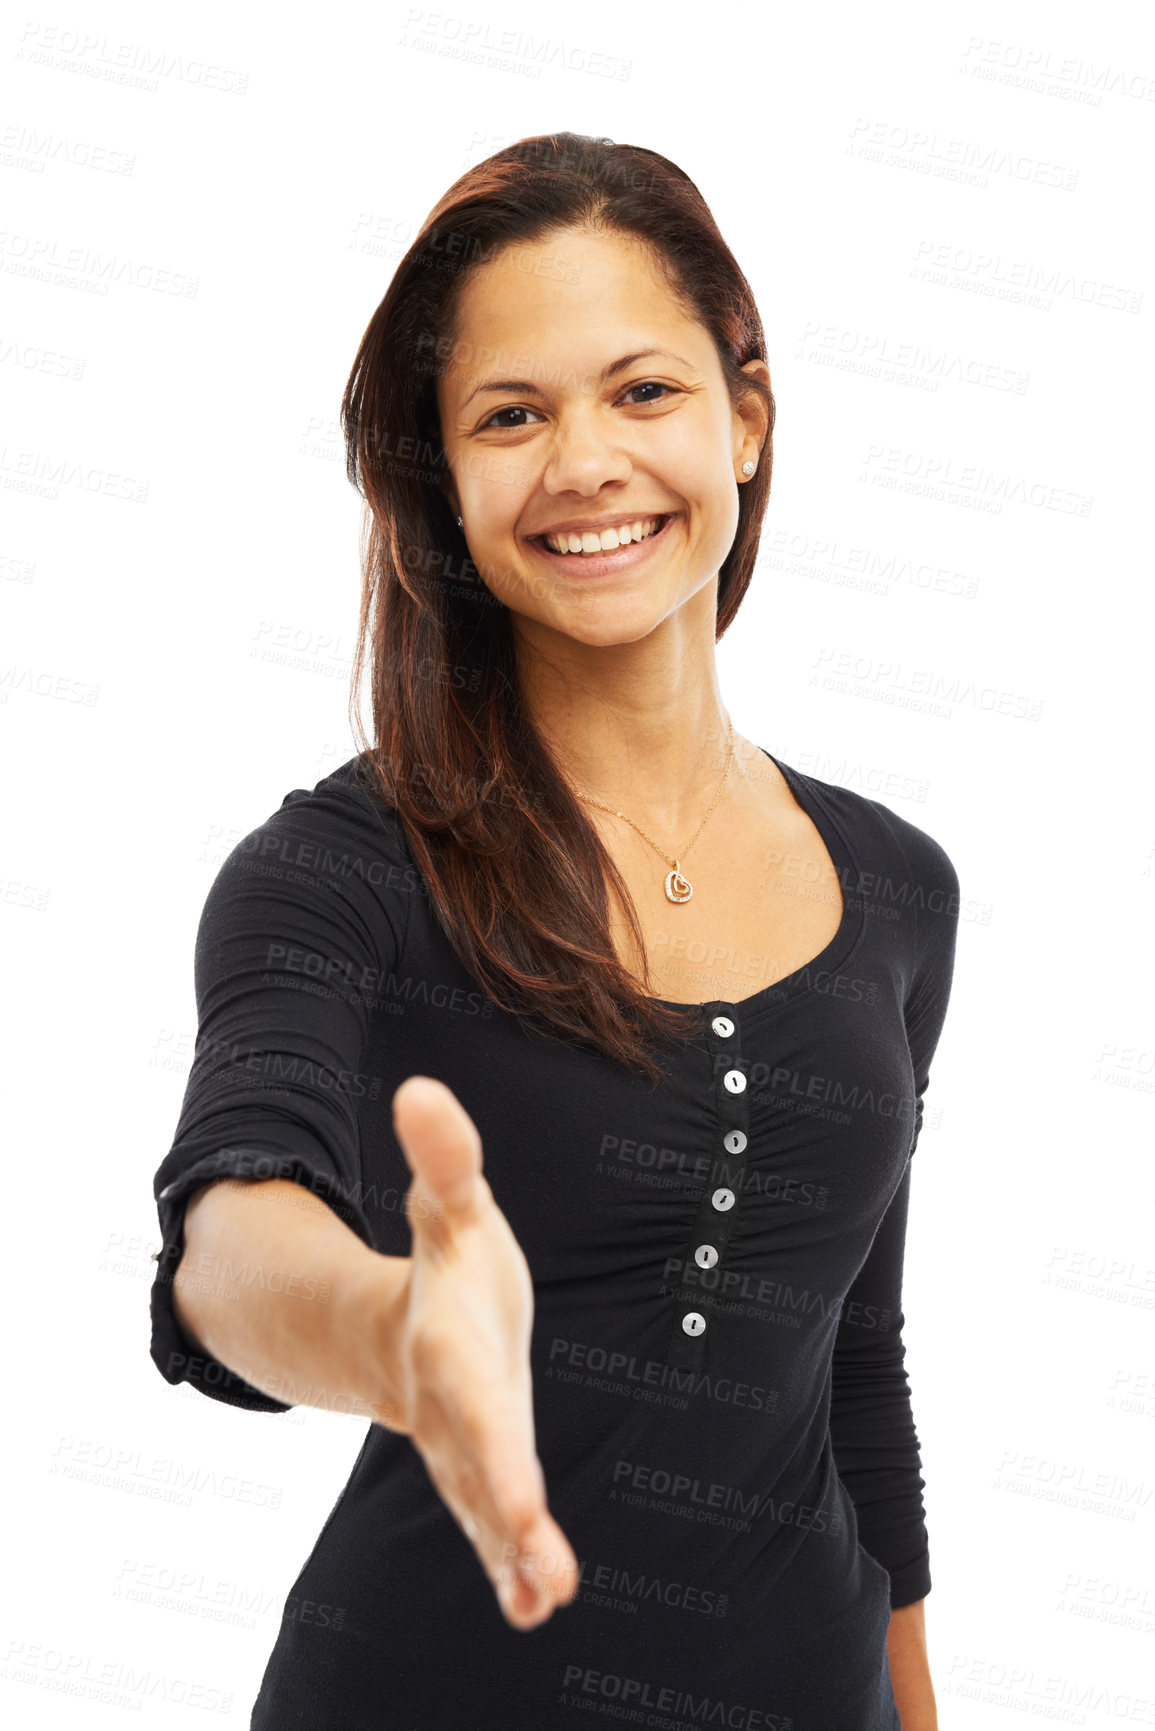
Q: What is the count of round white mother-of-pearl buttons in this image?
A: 6